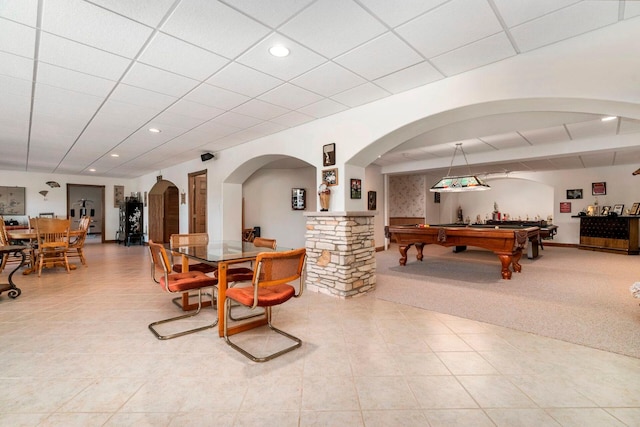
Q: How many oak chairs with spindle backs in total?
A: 4